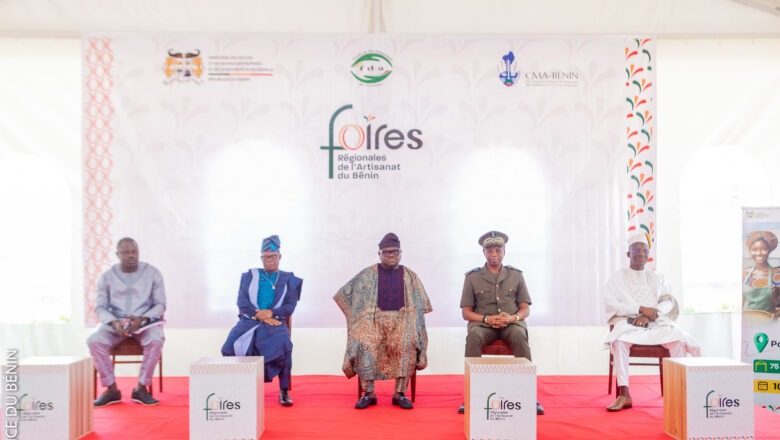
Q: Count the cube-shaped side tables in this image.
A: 4